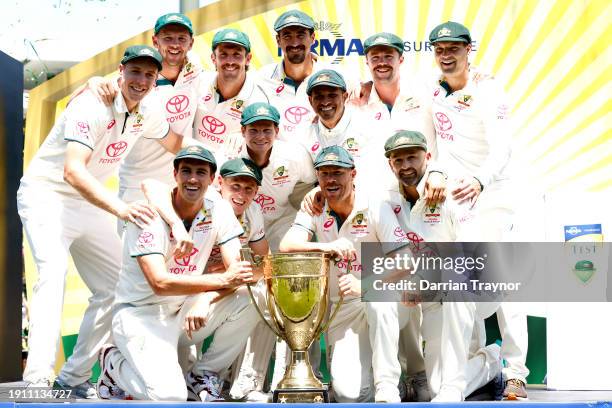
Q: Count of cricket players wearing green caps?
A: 12